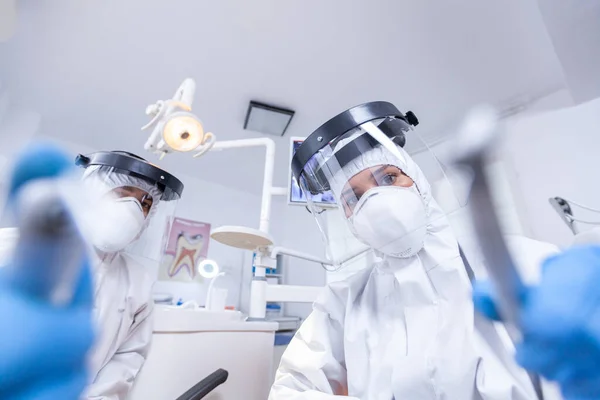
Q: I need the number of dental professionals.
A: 2